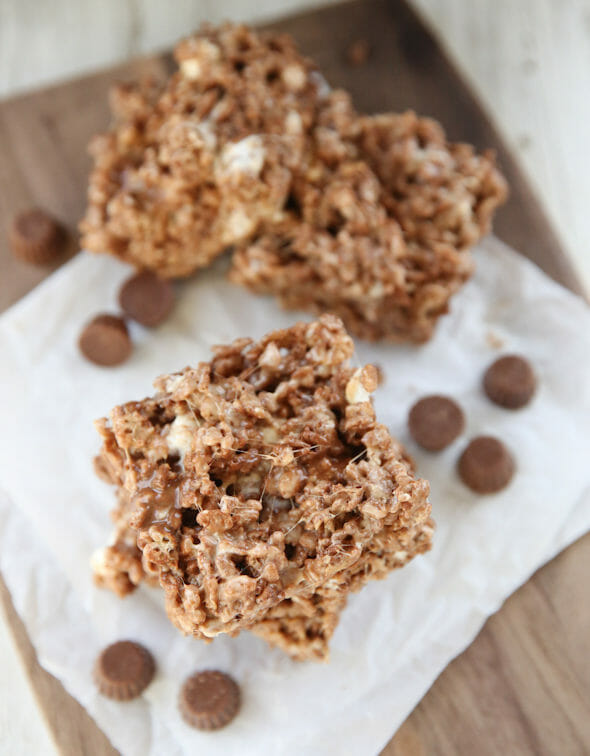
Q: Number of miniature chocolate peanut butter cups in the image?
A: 8